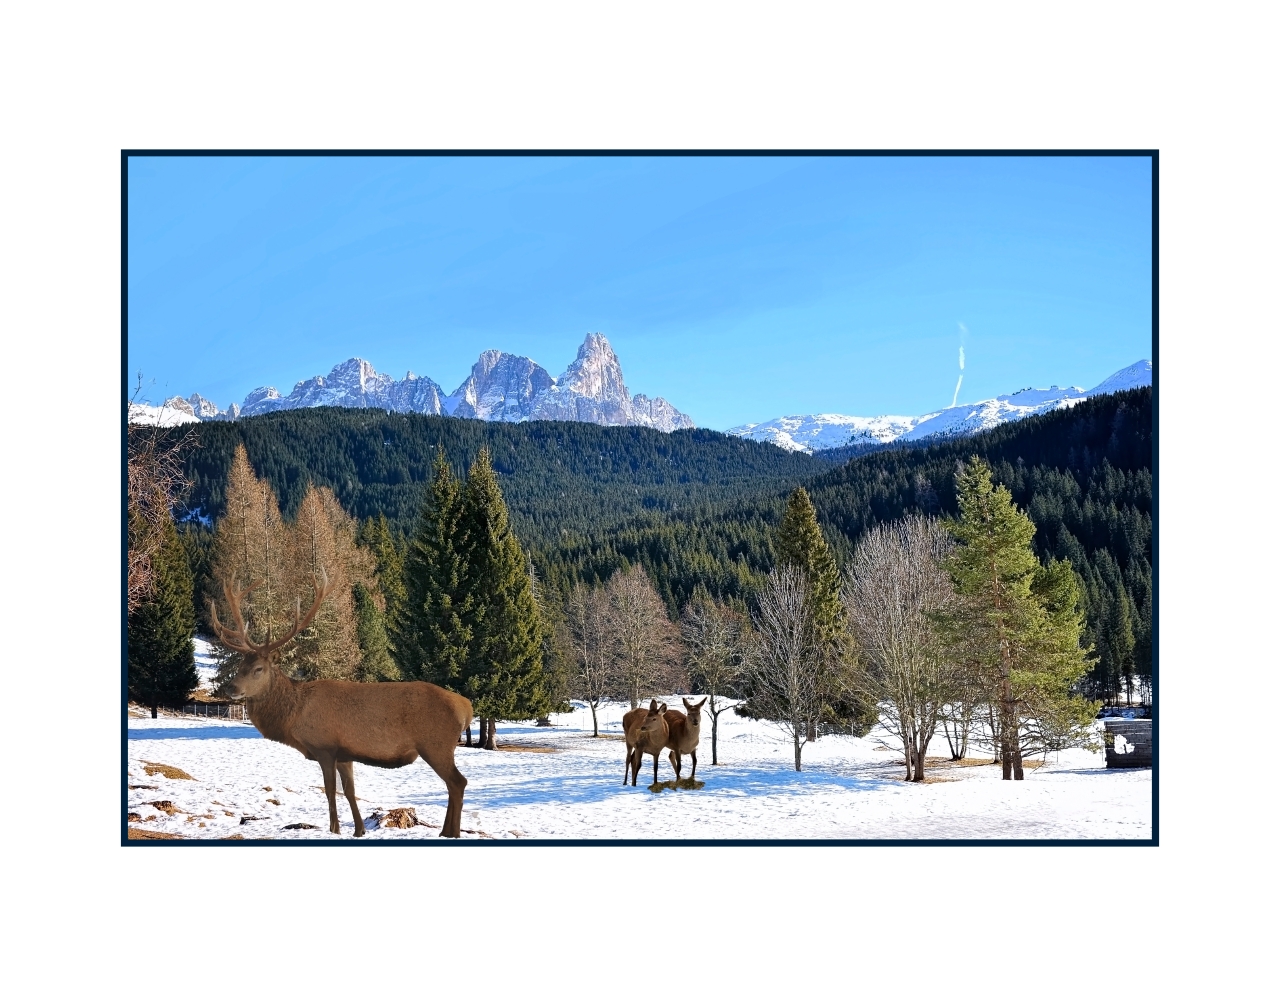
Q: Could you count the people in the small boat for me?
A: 0